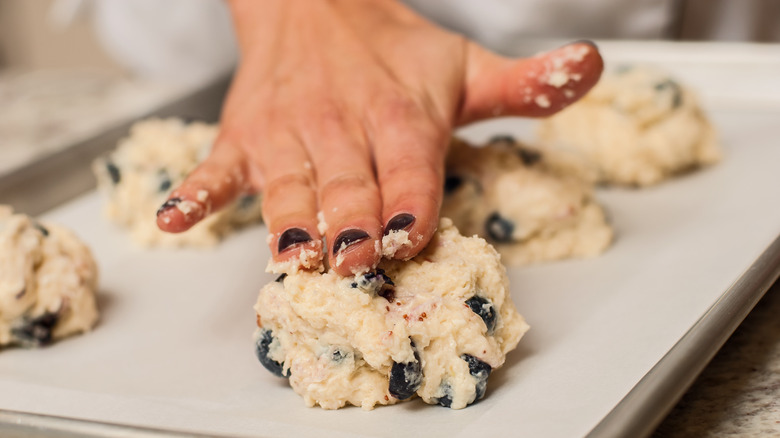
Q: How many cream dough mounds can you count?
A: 5